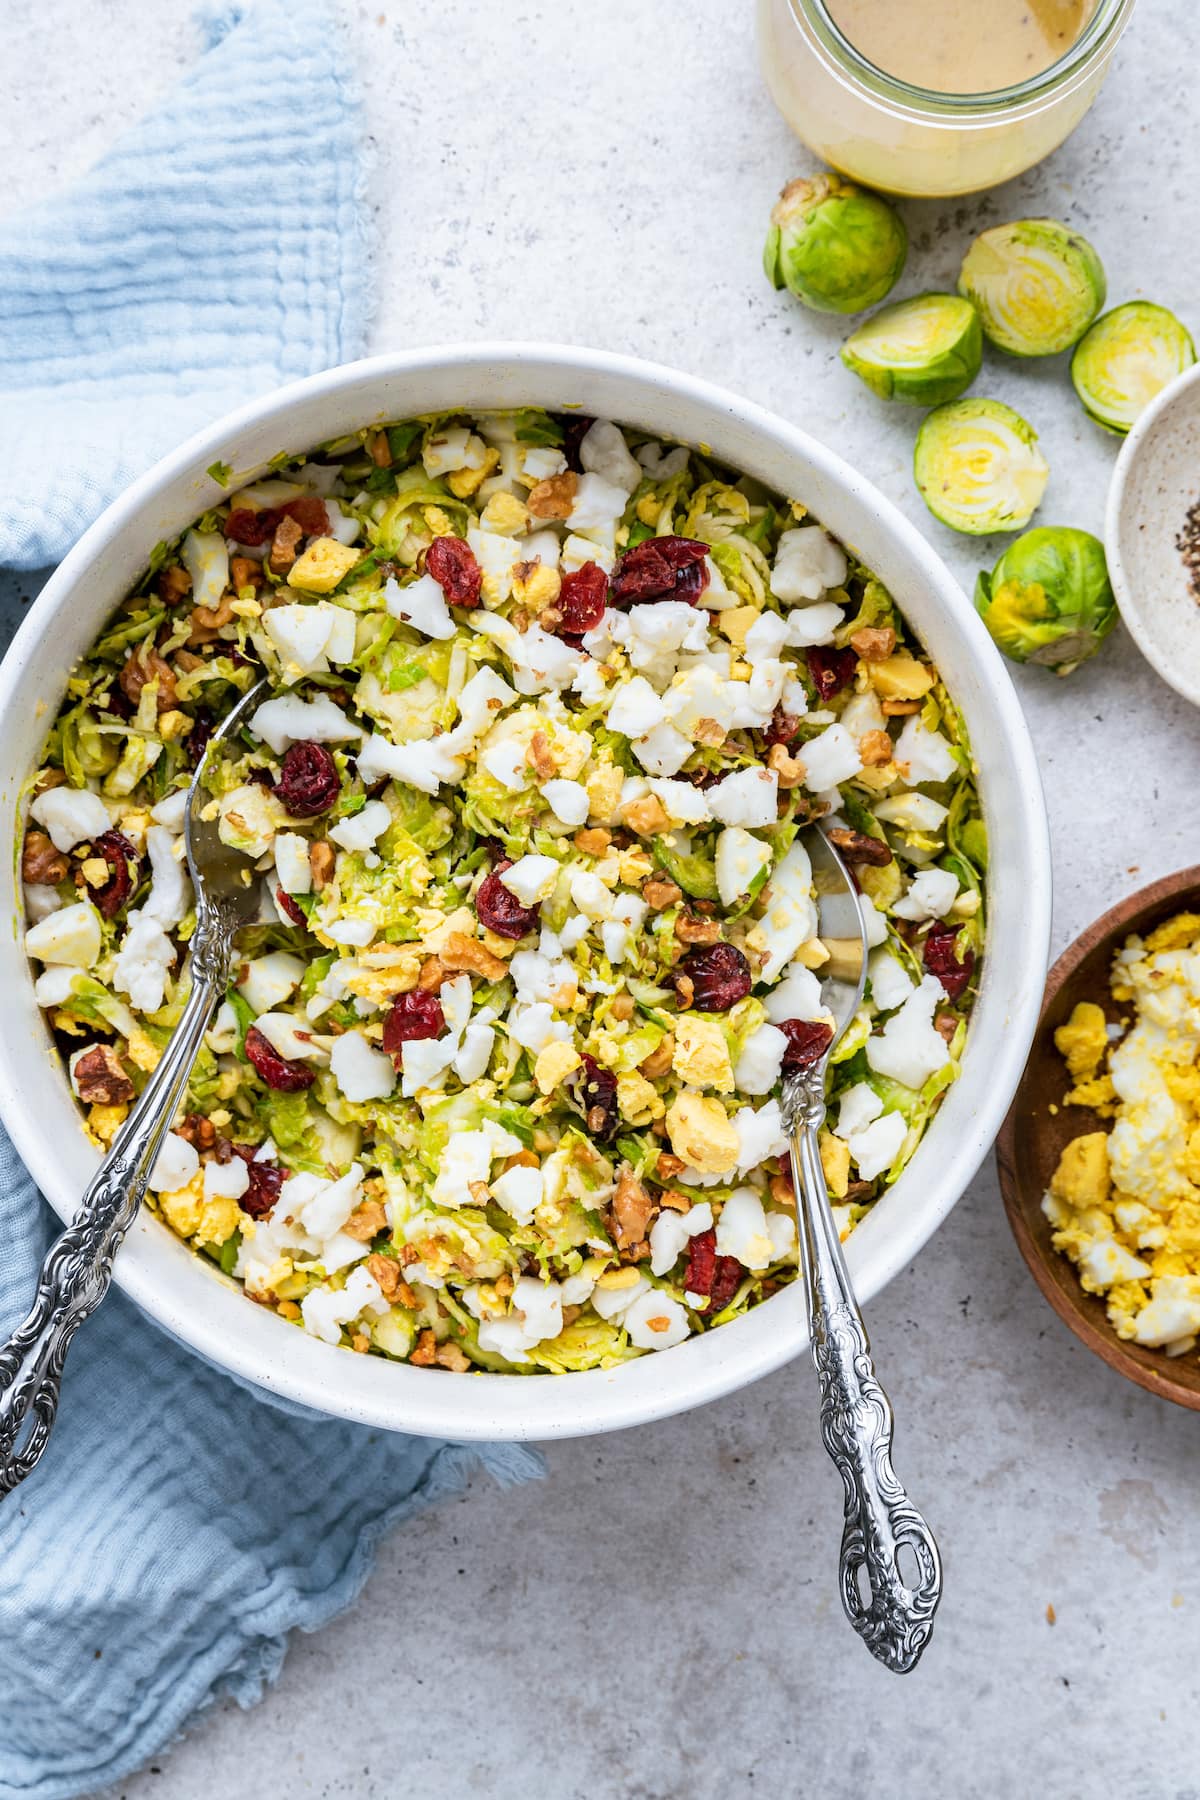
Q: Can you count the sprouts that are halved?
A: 4